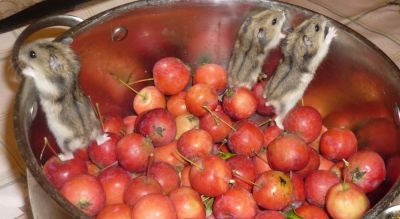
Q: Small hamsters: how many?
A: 3